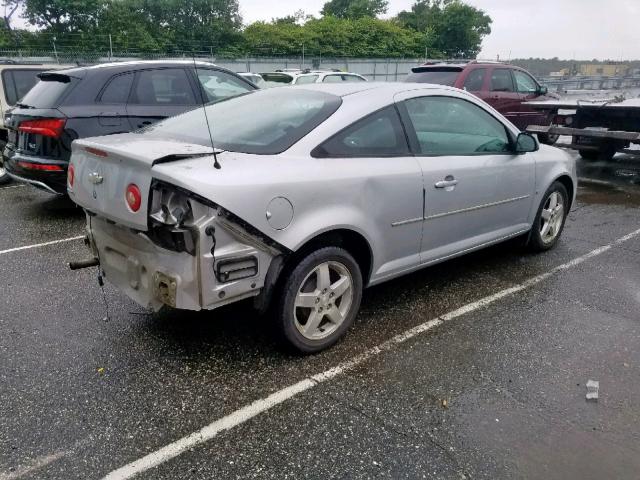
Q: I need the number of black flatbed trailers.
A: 1